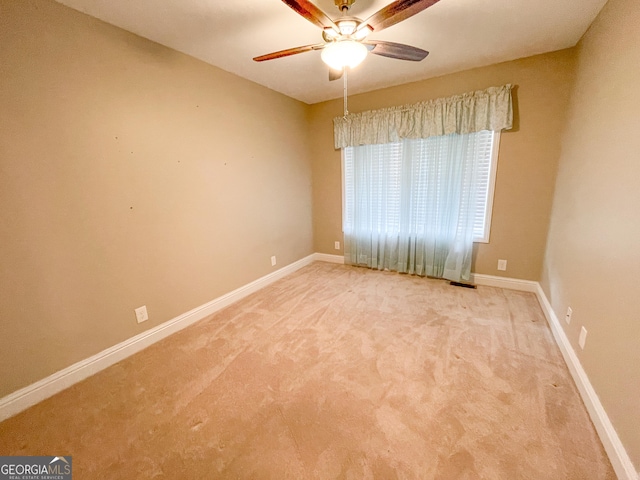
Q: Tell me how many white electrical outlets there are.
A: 6